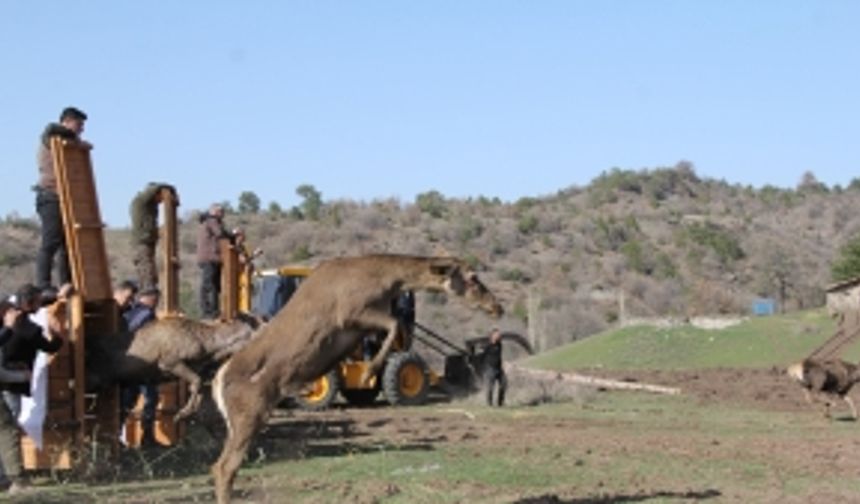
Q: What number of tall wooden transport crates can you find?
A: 3